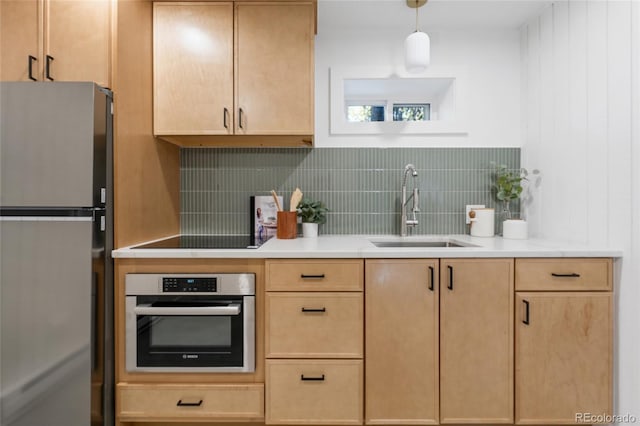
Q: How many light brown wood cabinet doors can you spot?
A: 7